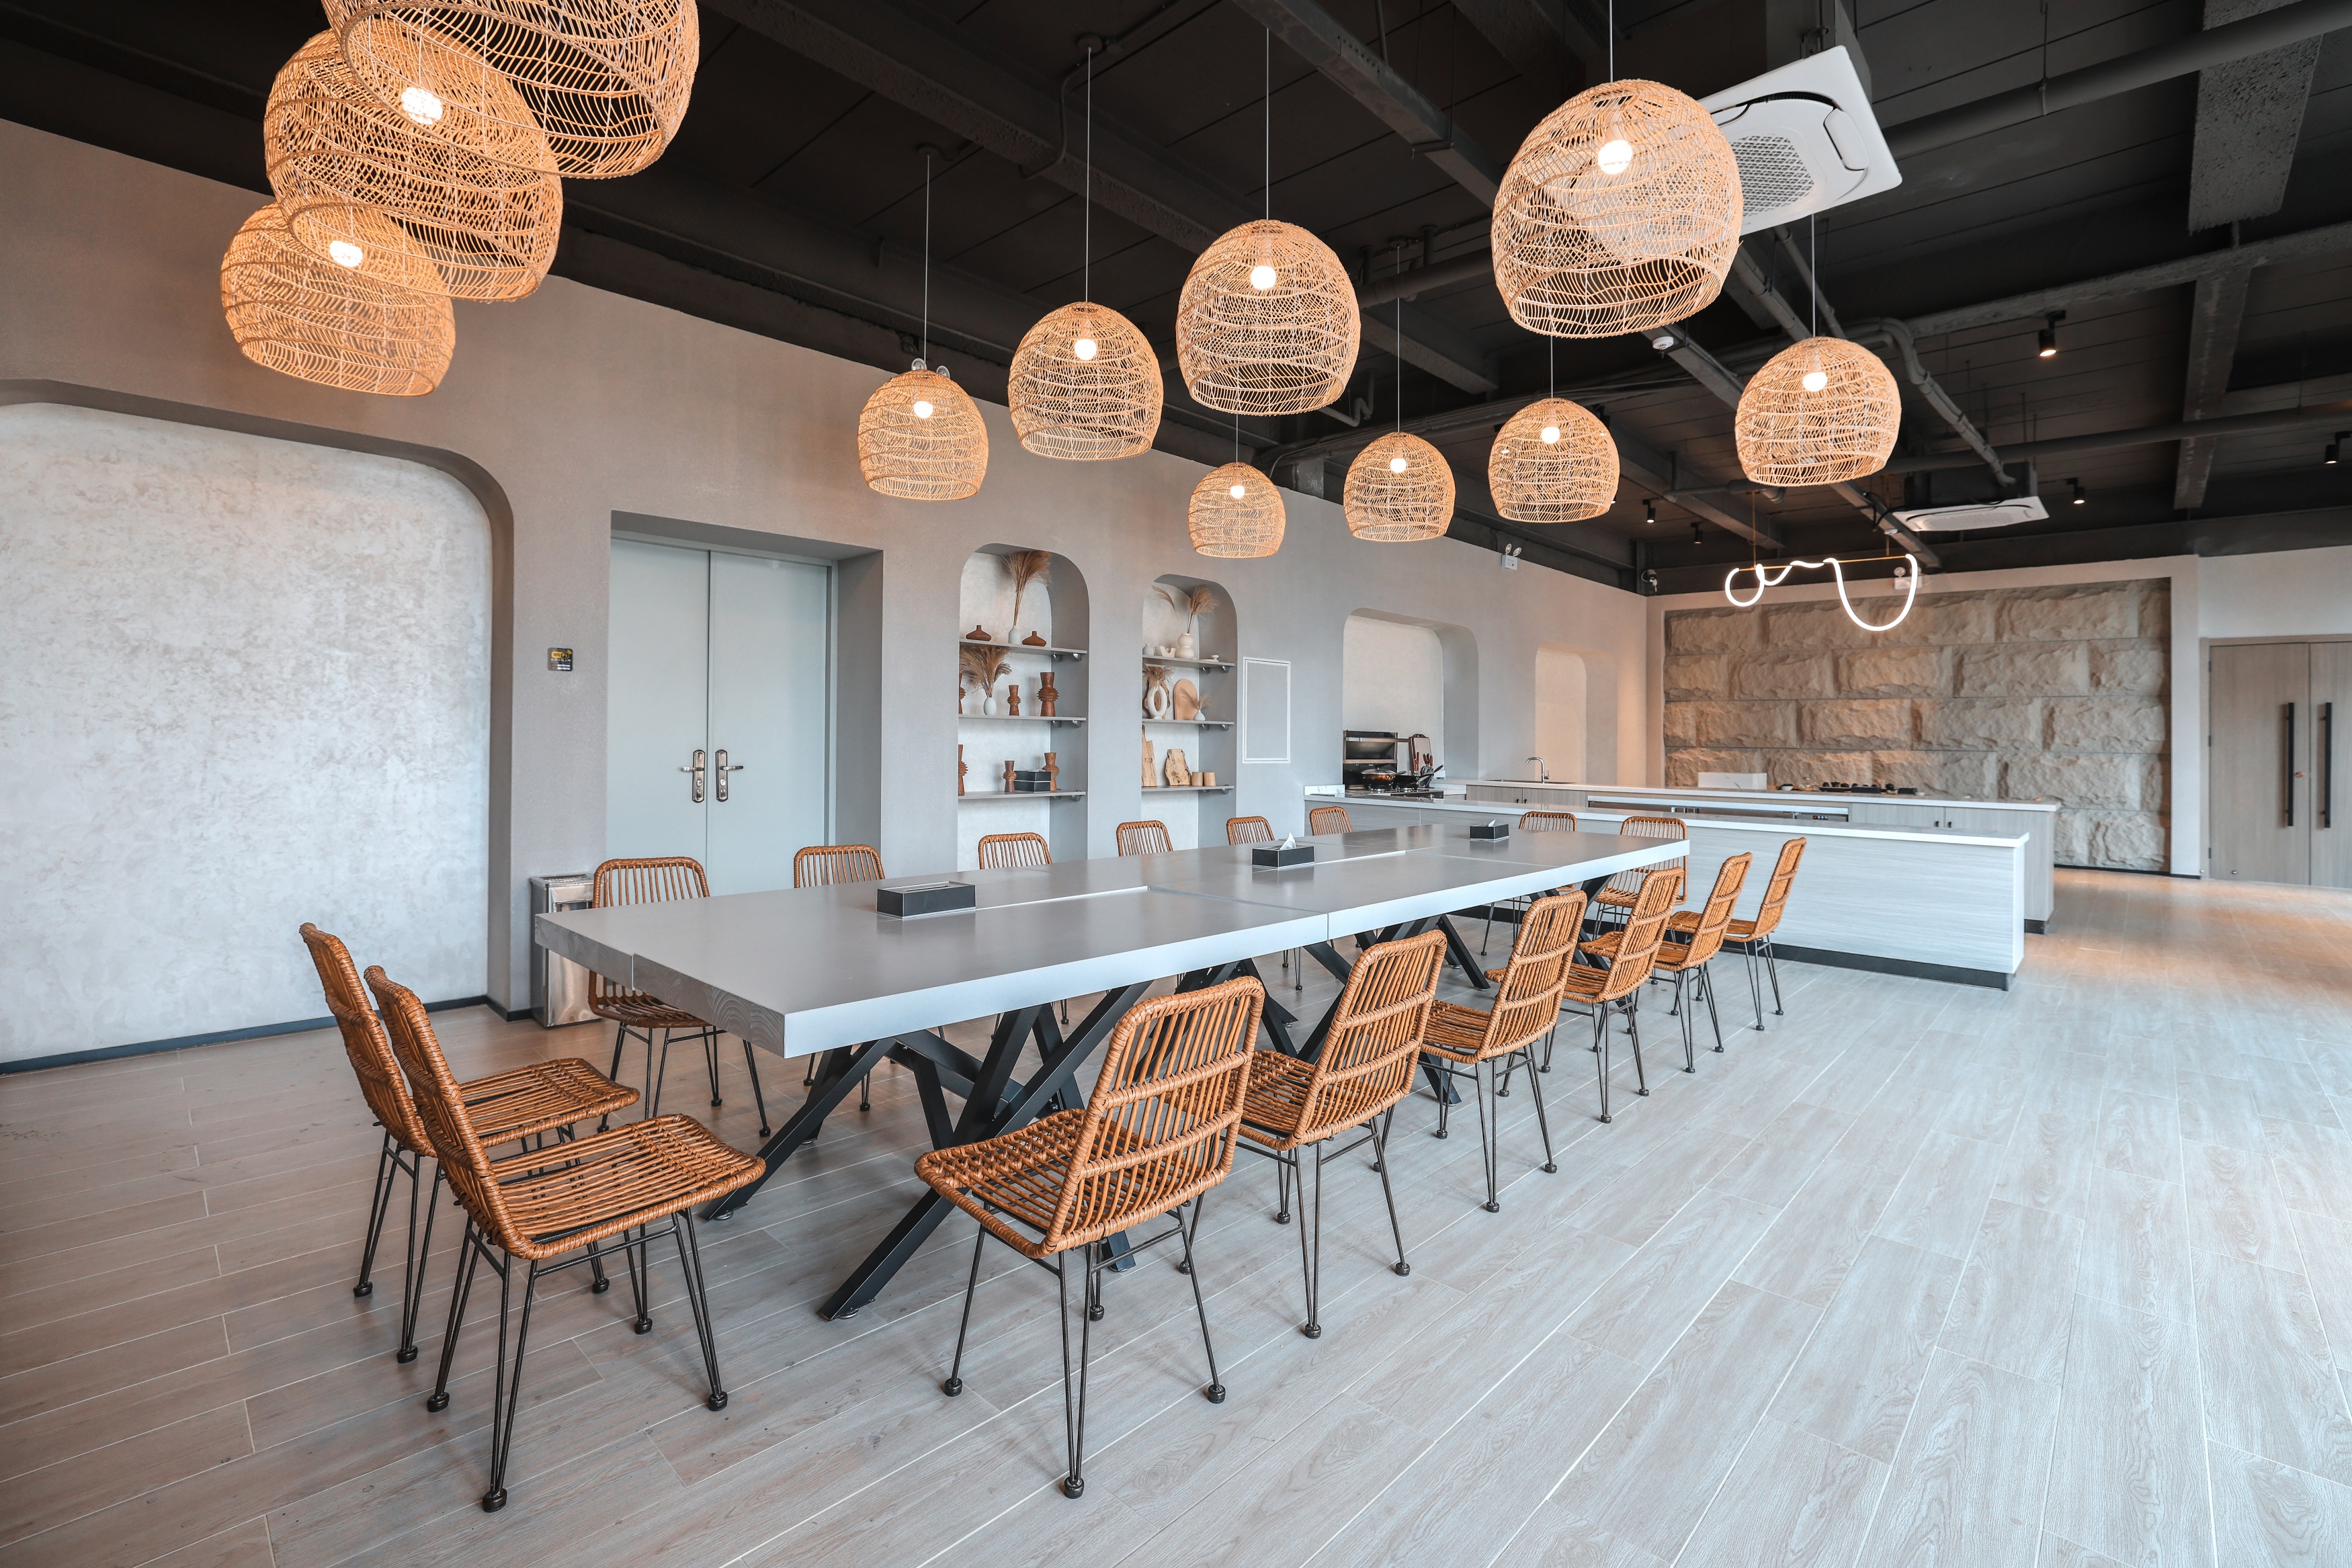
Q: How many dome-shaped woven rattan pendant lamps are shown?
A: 11